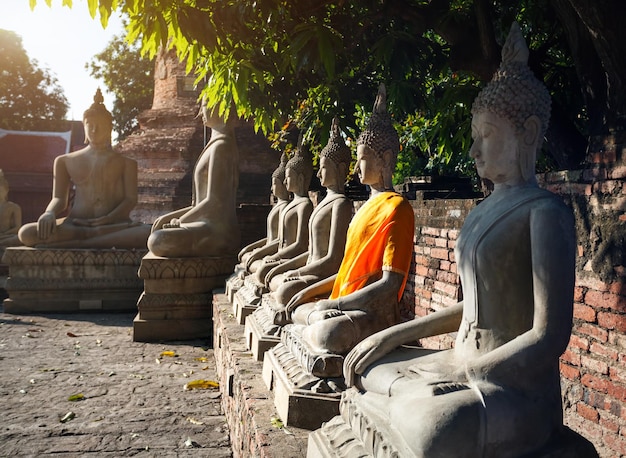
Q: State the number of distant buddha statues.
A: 3